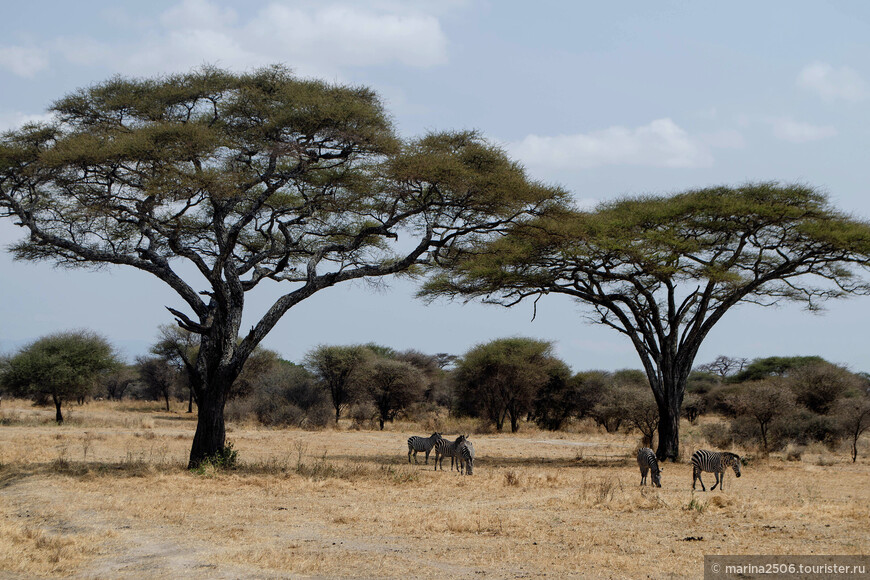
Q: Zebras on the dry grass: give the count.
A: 5